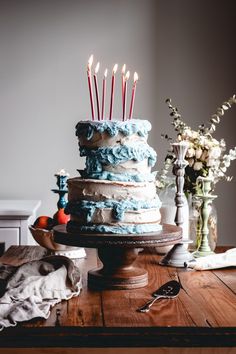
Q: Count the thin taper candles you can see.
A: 7